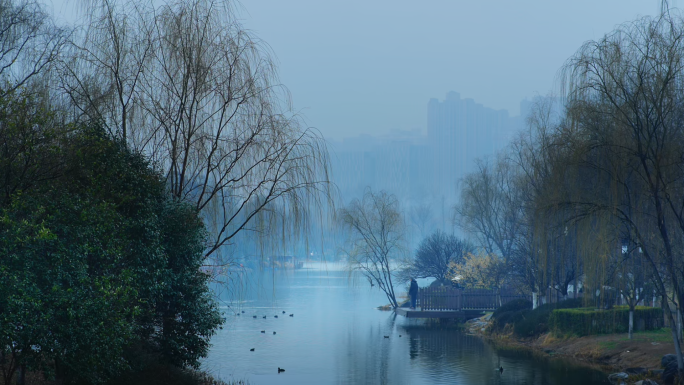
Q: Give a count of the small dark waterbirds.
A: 14